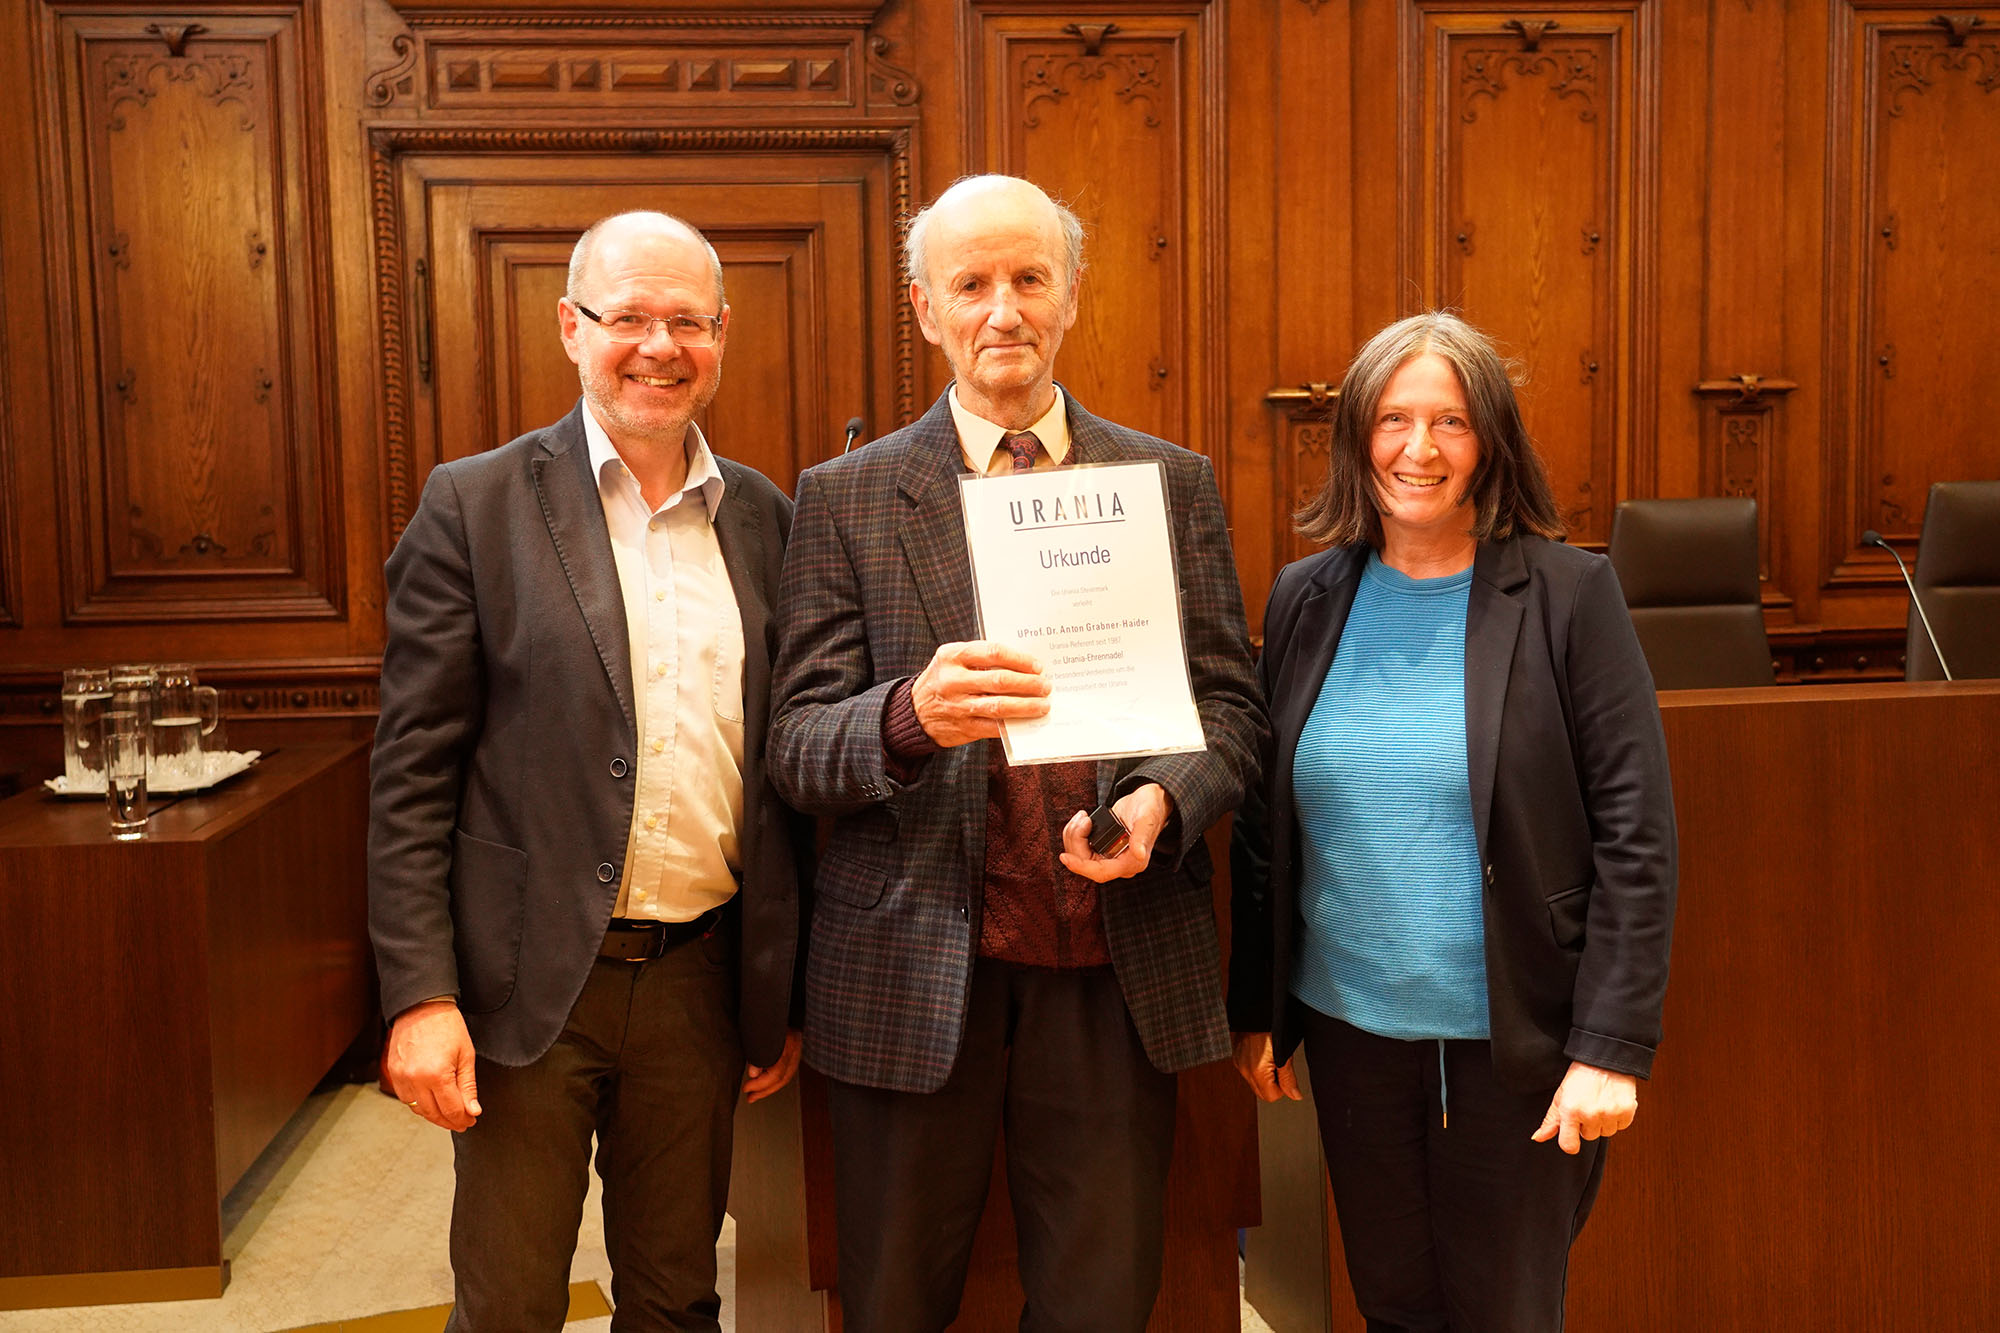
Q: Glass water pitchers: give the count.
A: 3